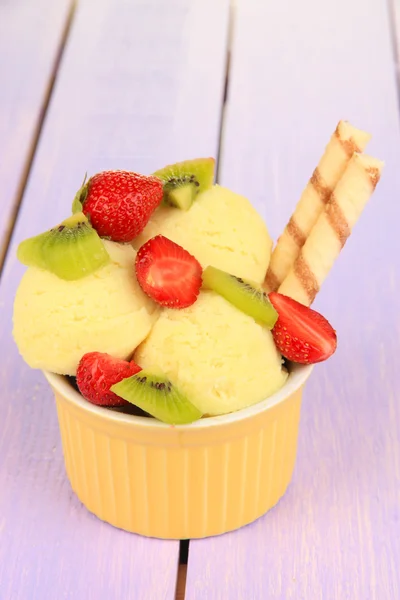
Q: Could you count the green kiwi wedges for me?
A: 4